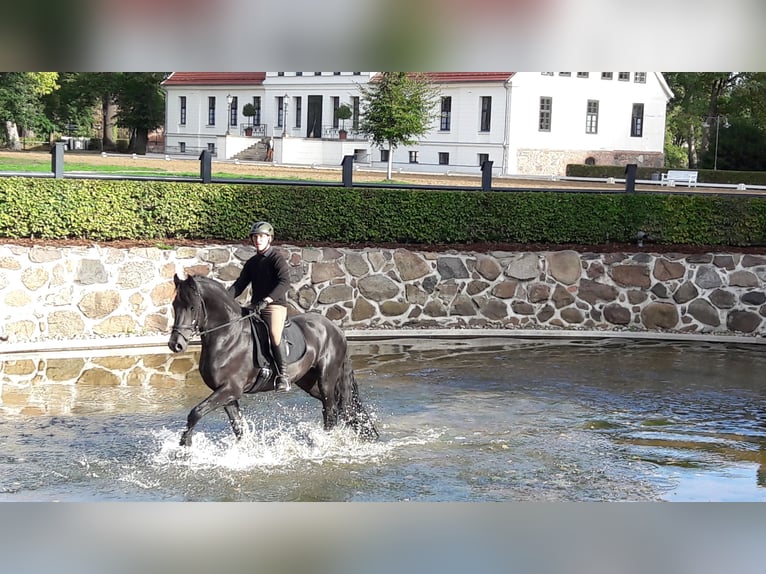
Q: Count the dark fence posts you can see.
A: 5